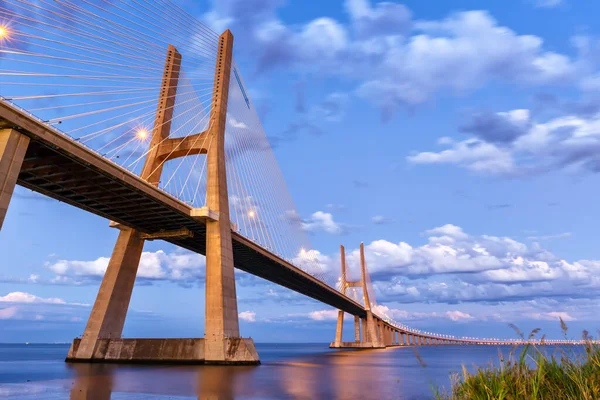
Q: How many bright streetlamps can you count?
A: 3